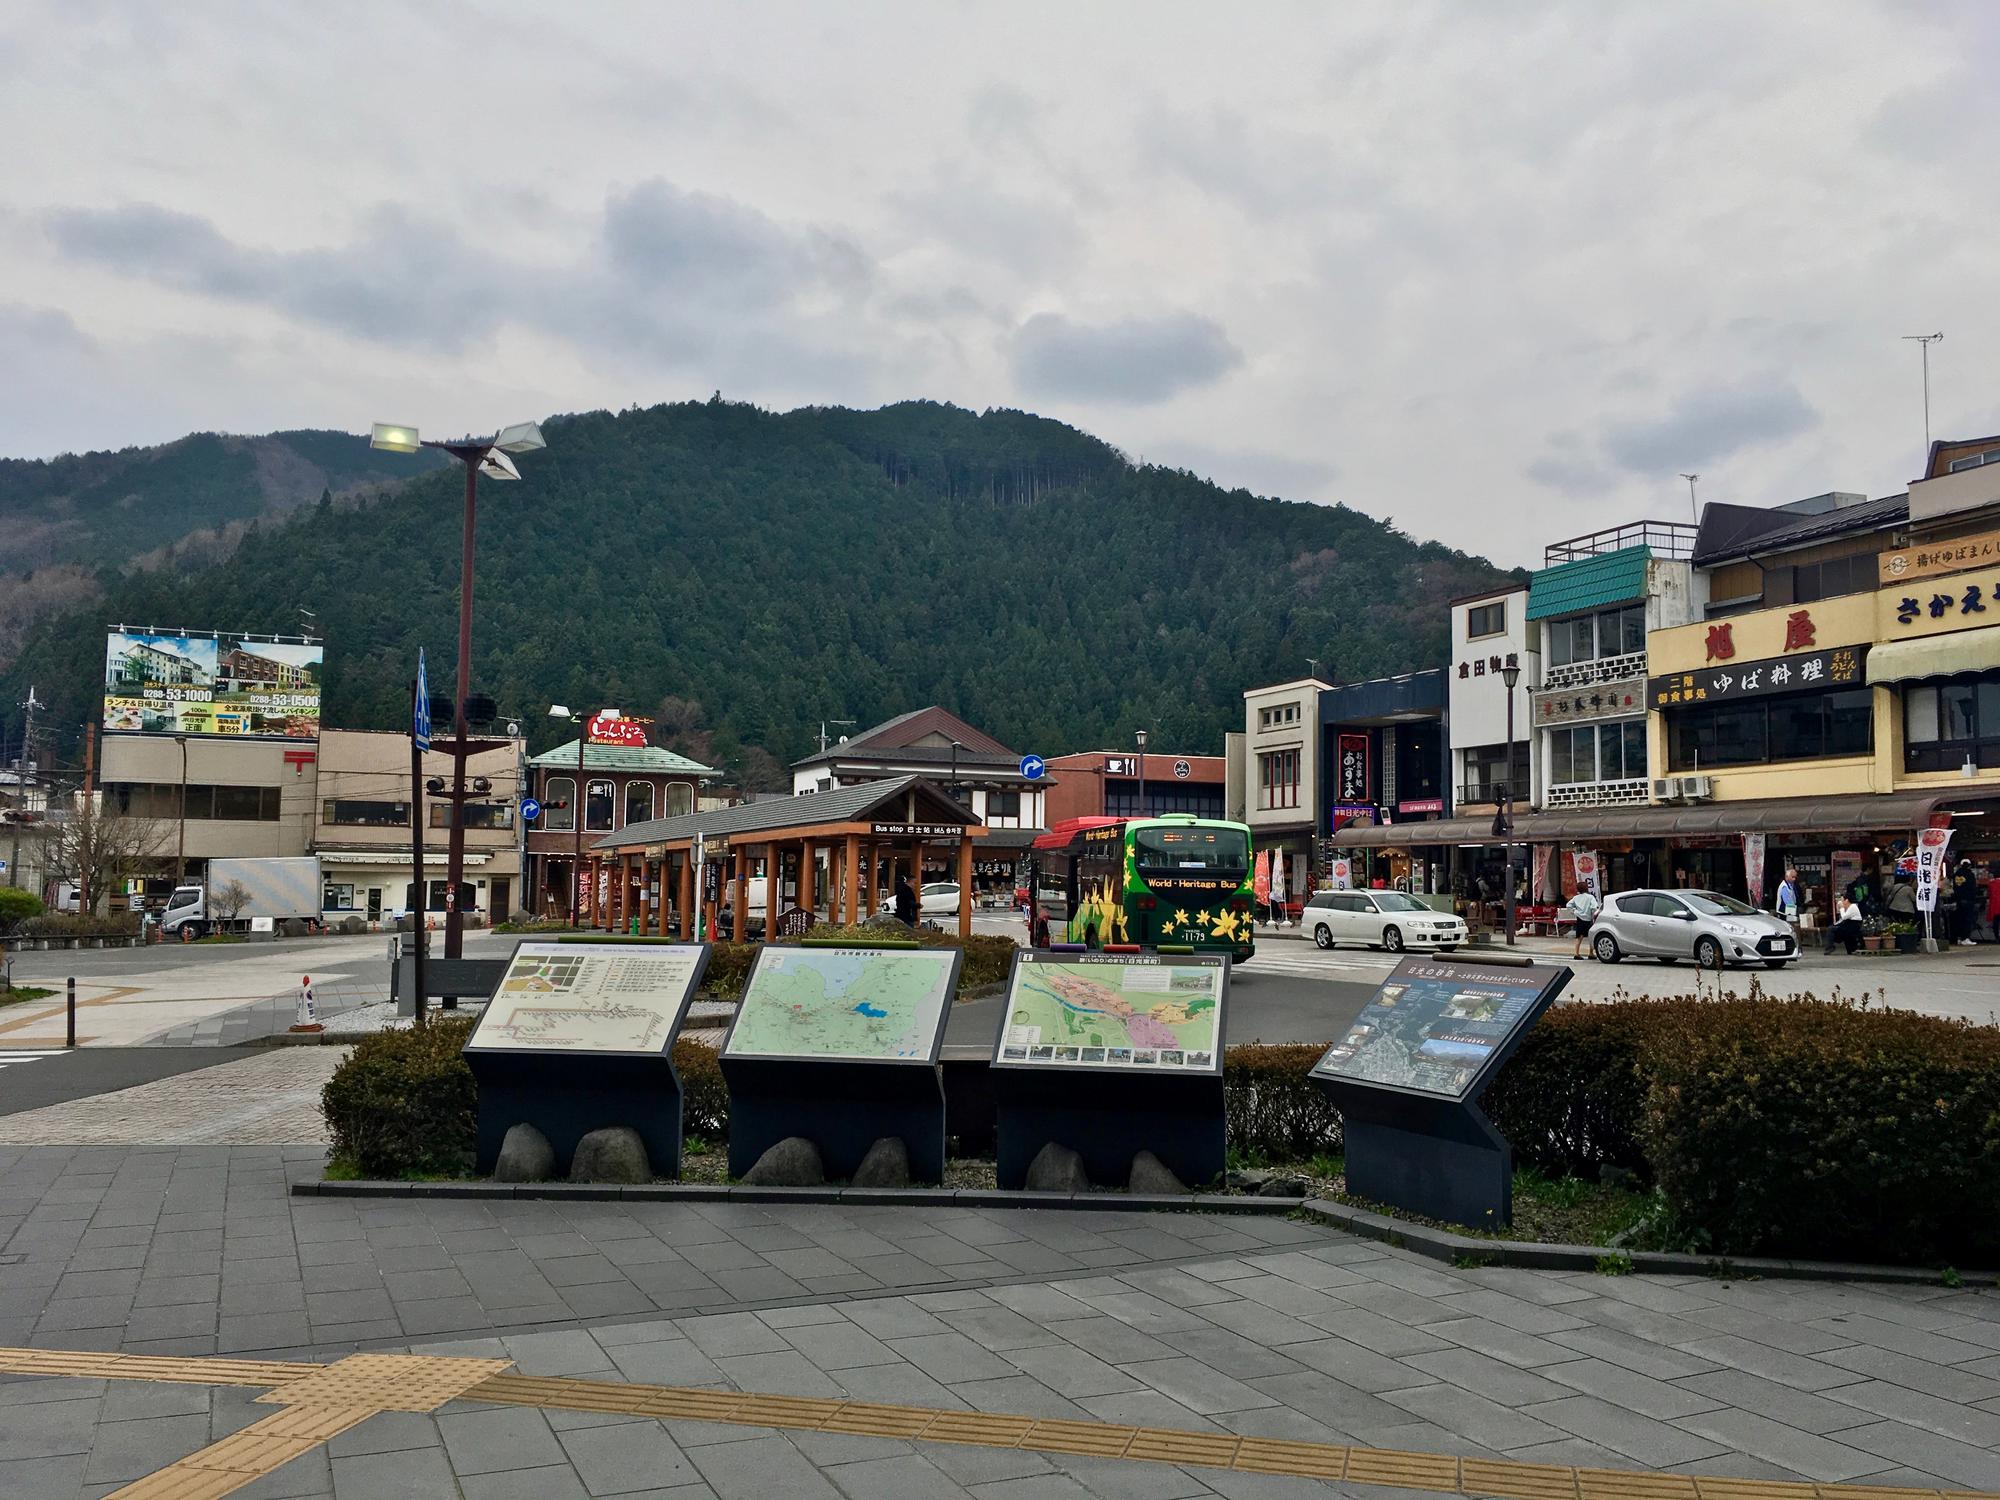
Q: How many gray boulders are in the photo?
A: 6